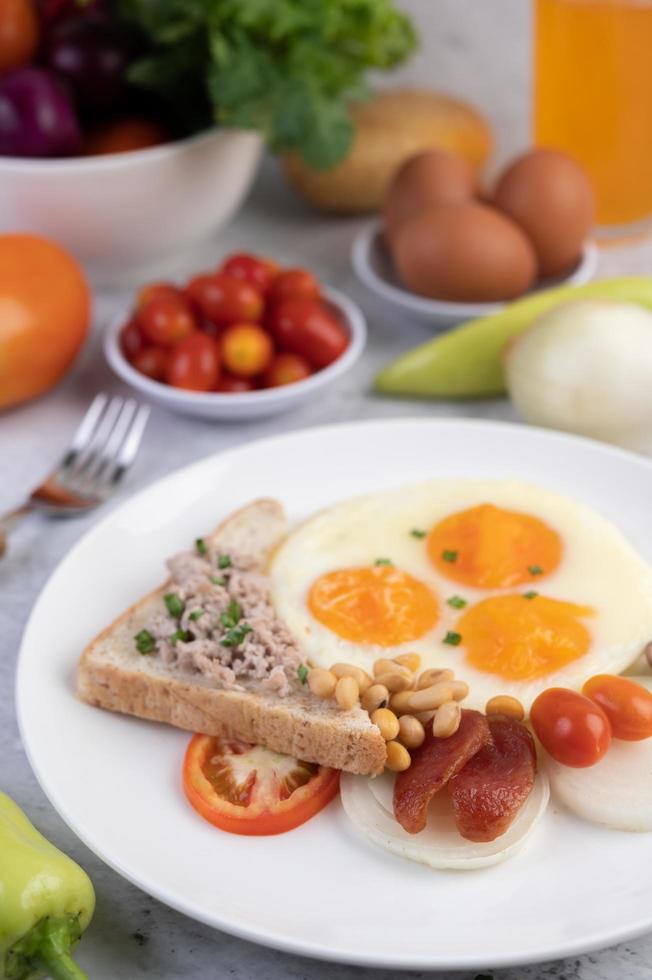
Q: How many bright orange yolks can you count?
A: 3